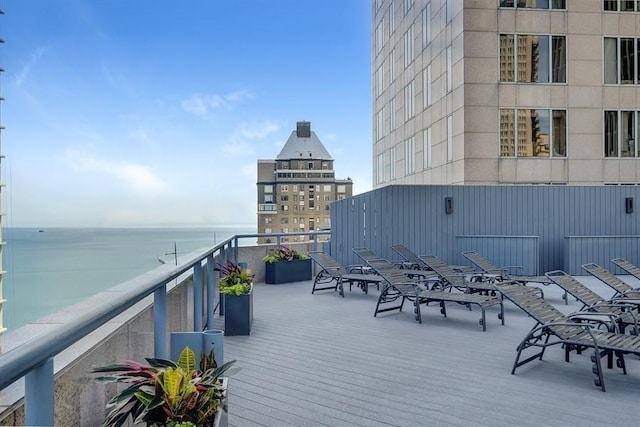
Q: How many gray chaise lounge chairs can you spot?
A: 10